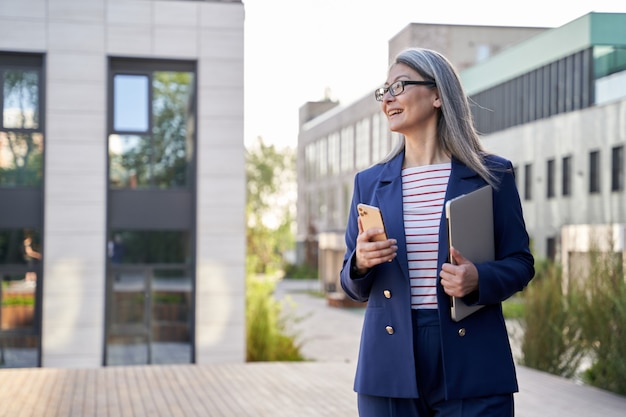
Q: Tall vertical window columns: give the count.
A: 2